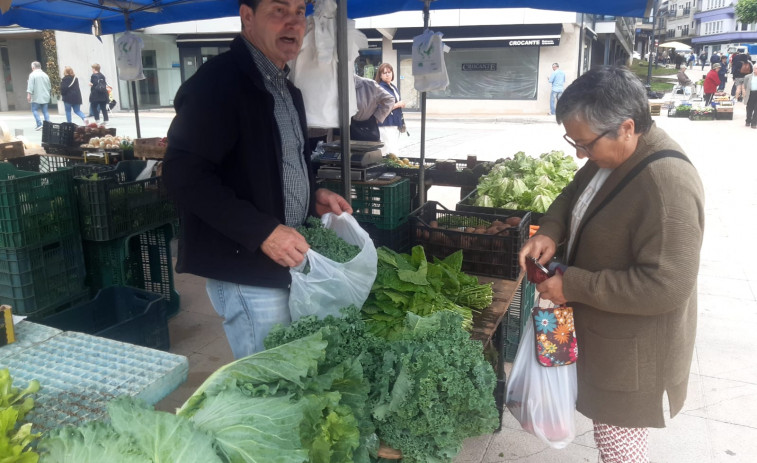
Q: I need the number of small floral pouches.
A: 1